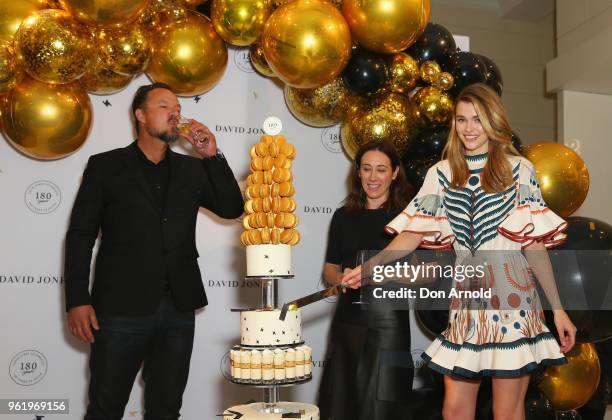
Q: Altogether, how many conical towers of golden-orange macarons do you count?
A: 1